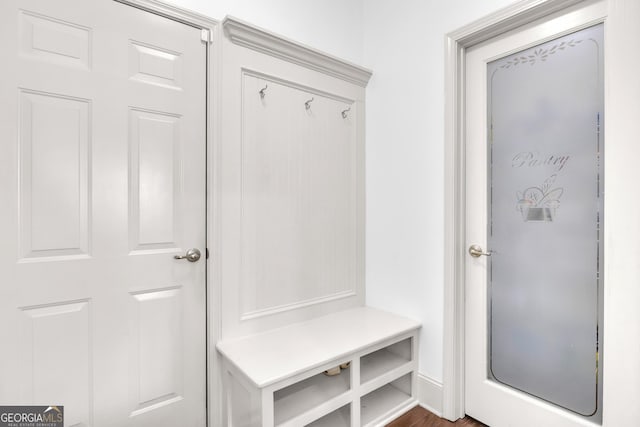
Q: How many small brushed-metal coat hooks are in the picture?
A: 3